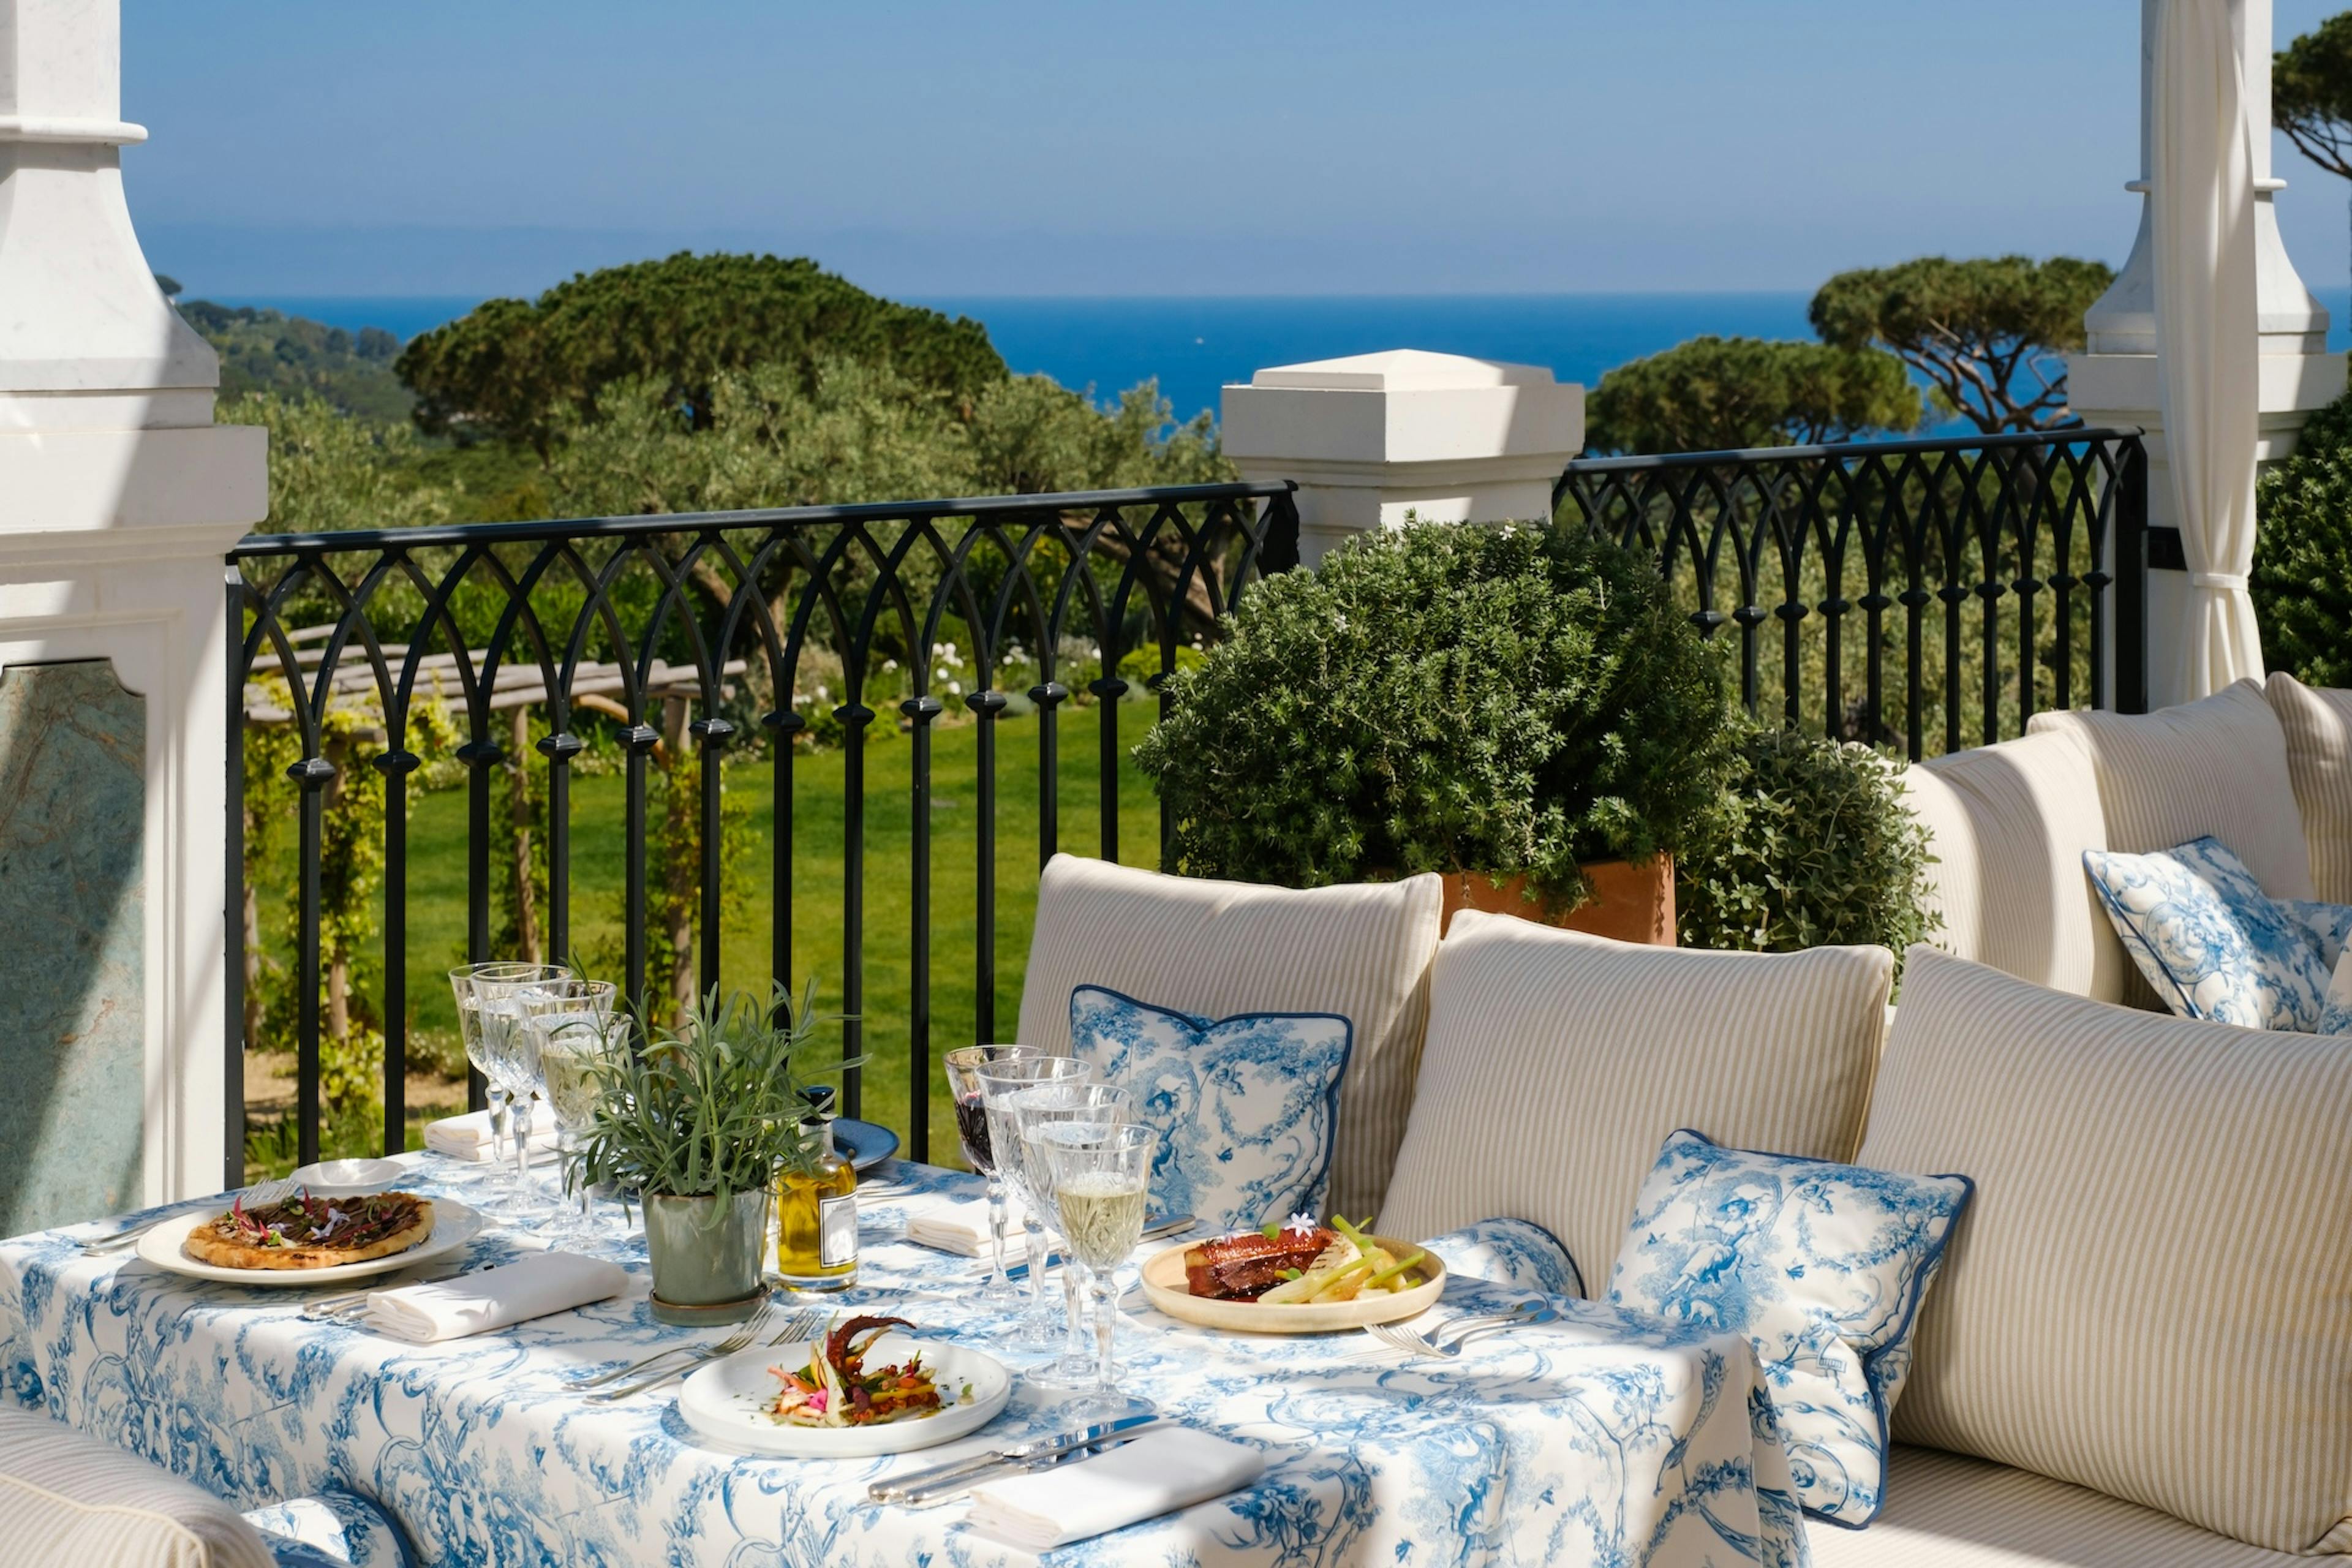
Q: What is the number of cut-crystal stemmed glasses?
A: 8